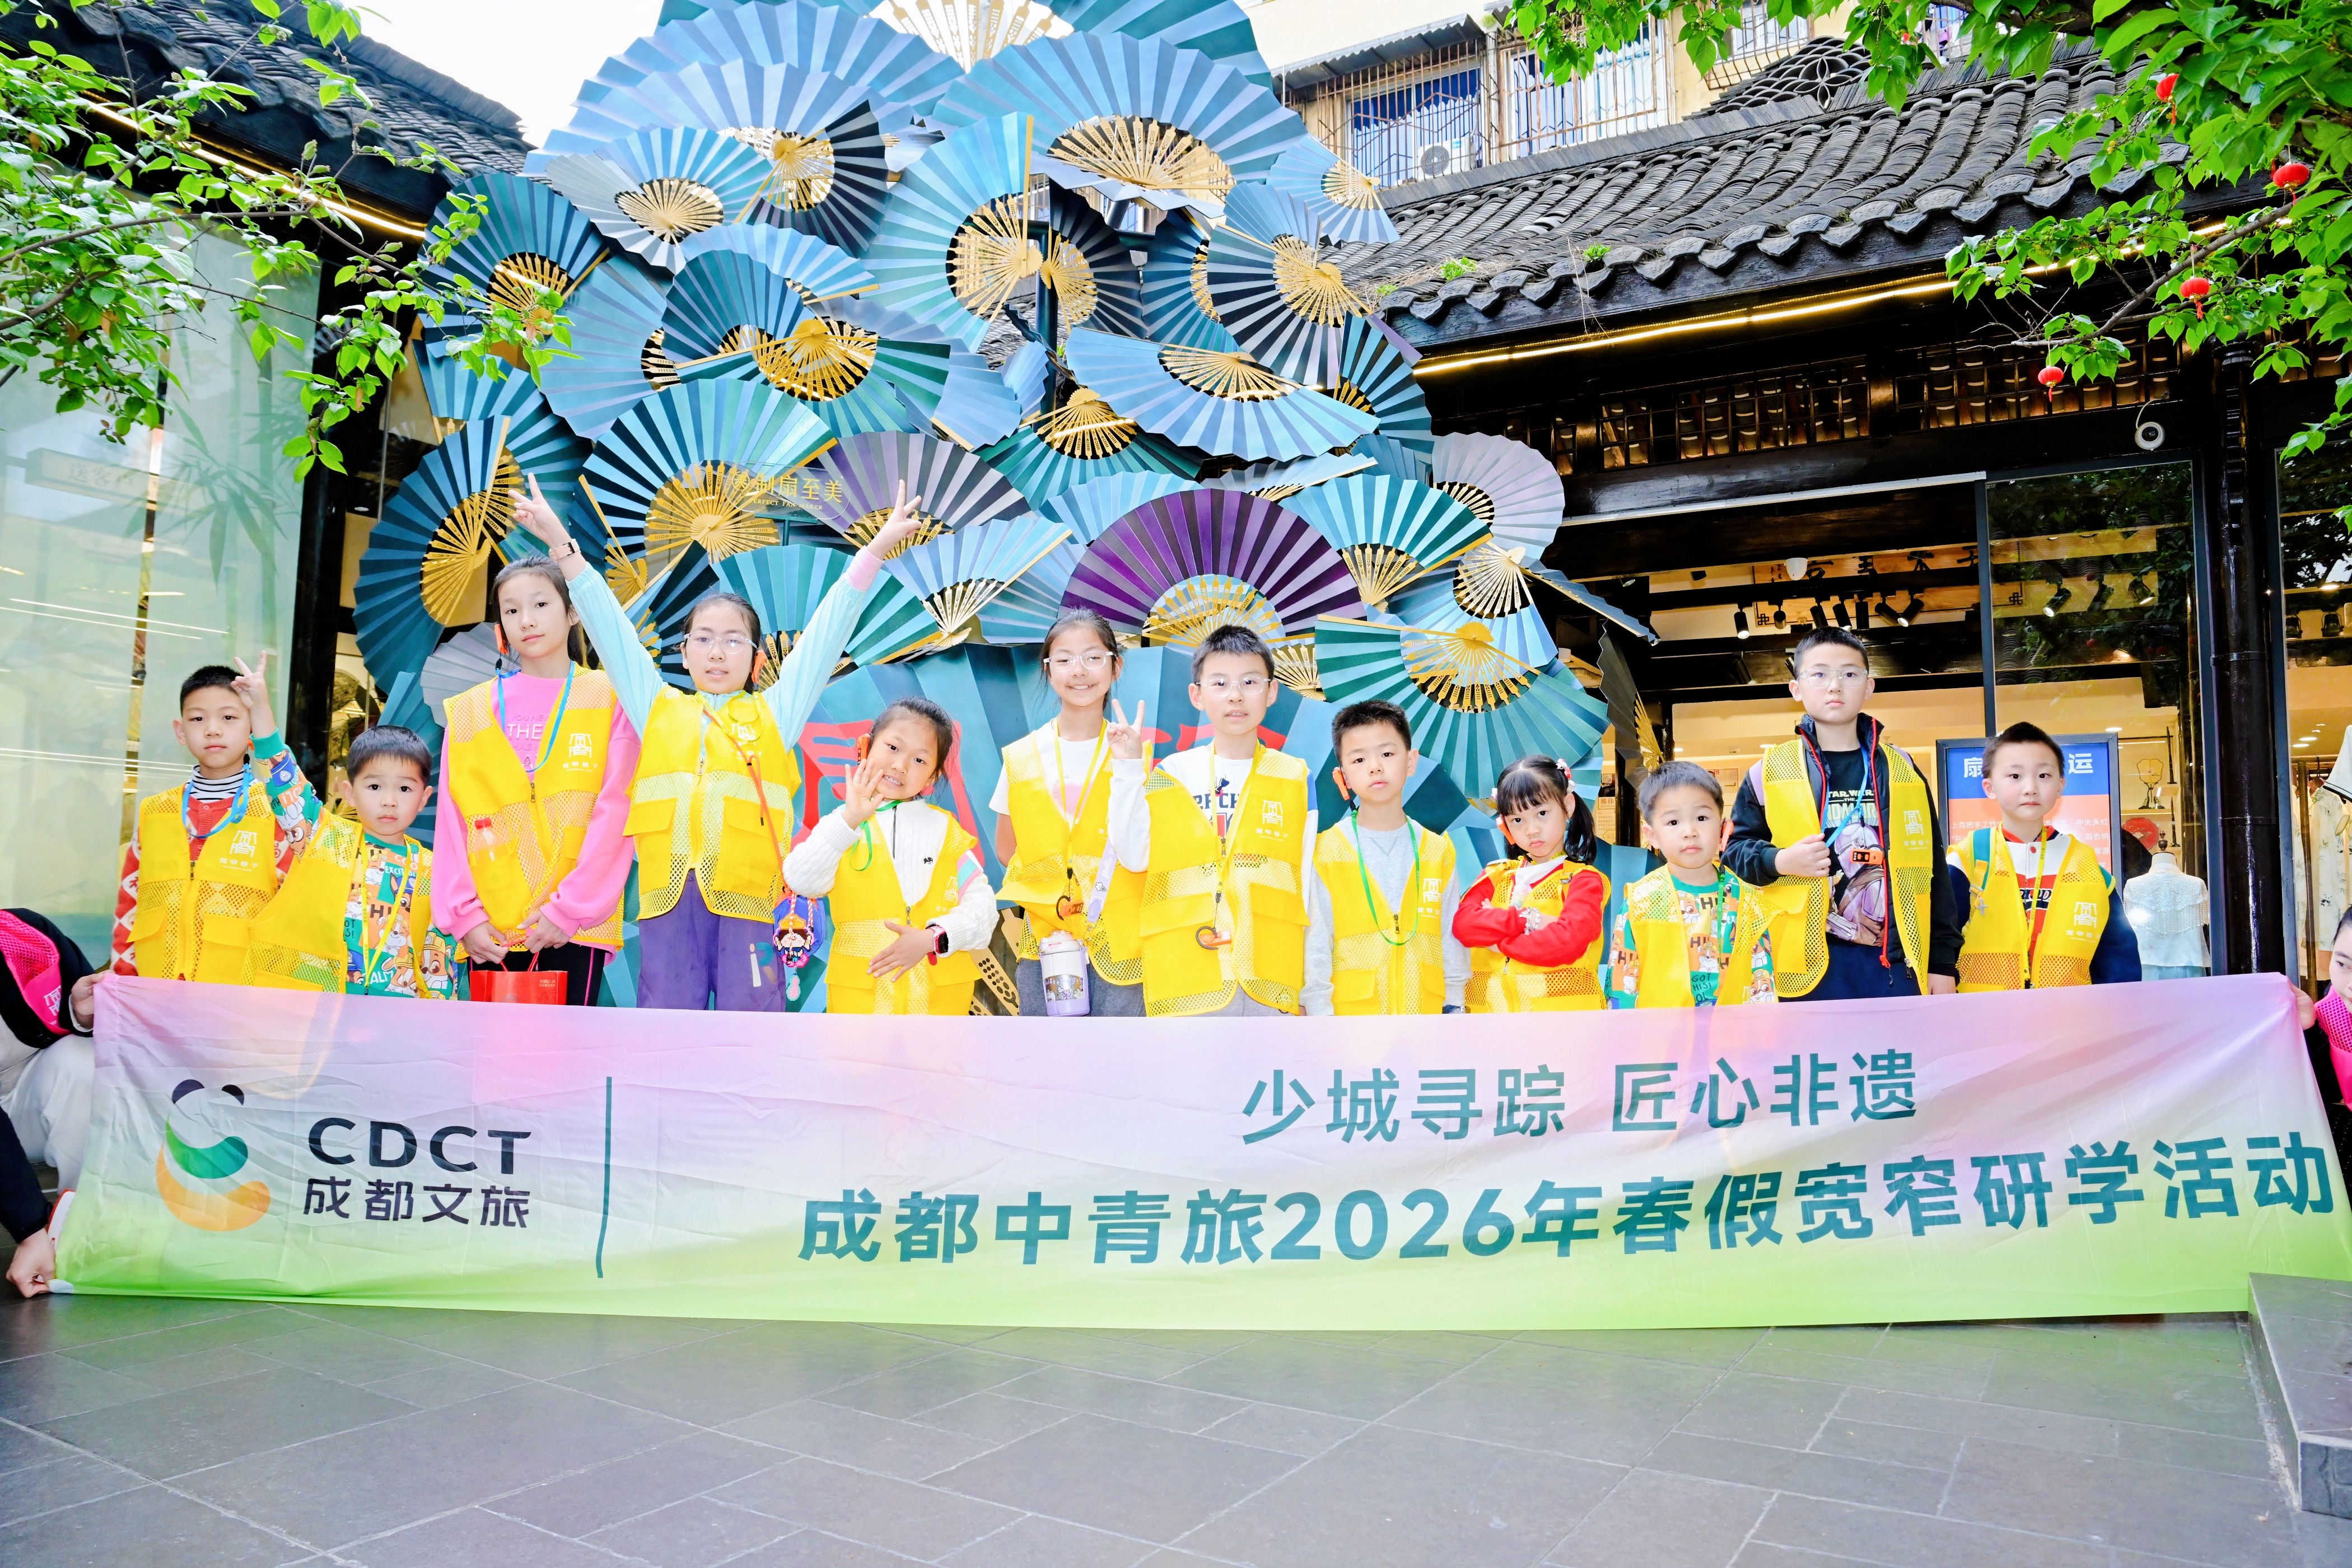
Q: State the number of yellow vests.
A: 12